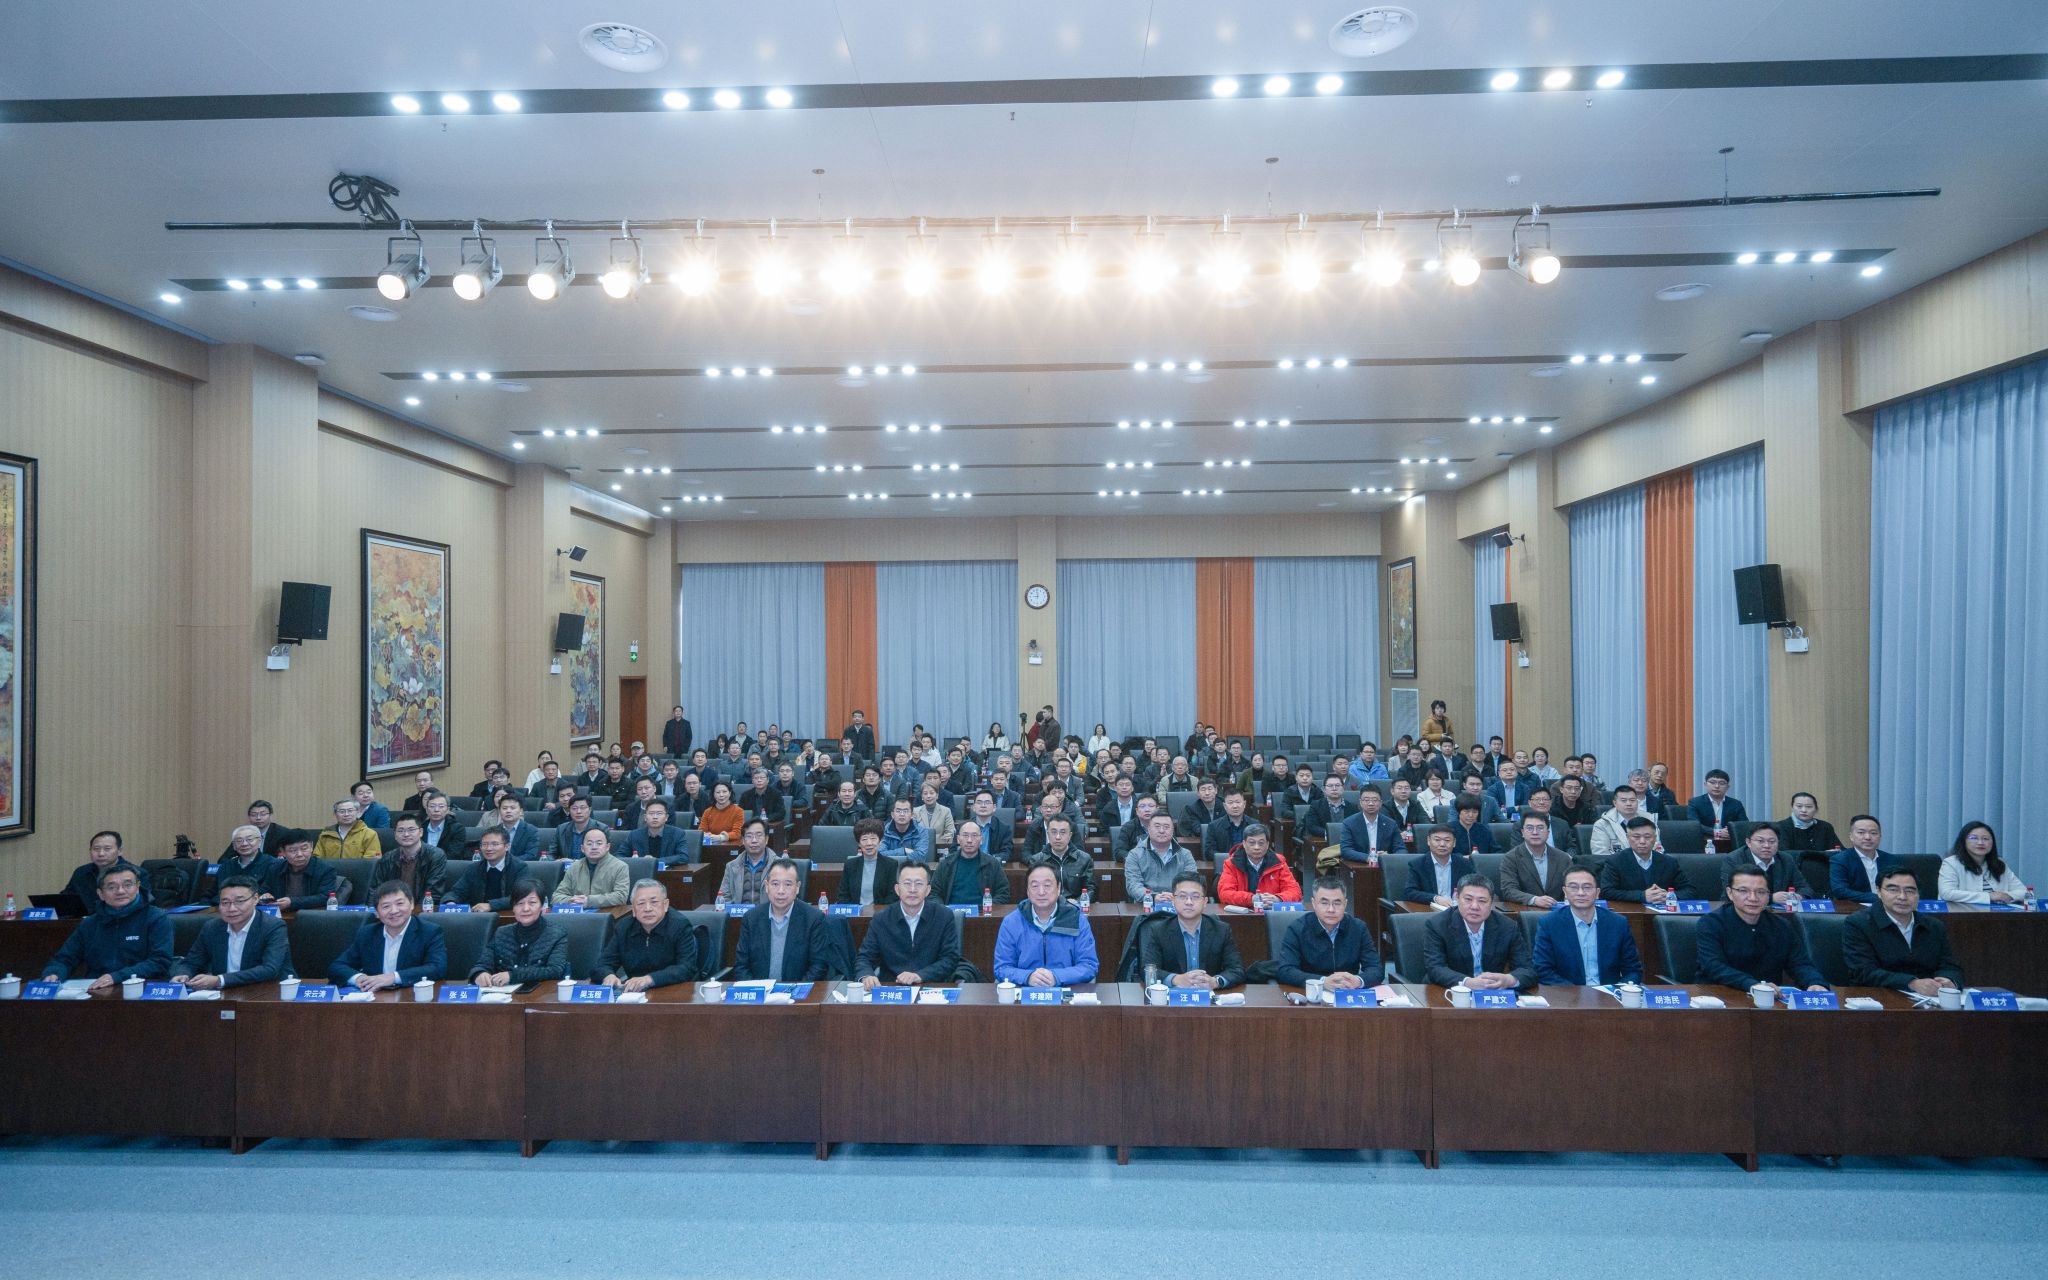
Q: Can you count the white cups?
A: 14